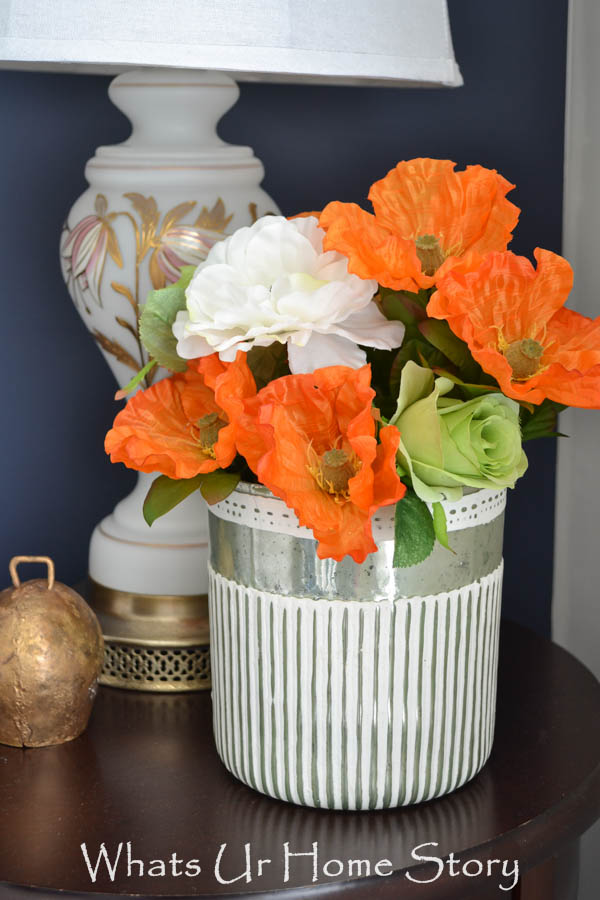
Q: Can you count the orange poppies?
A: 4